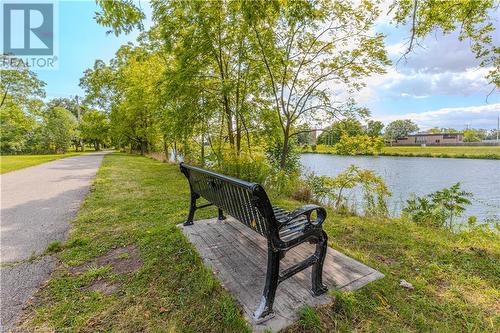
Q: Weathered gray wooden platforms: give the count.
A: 1